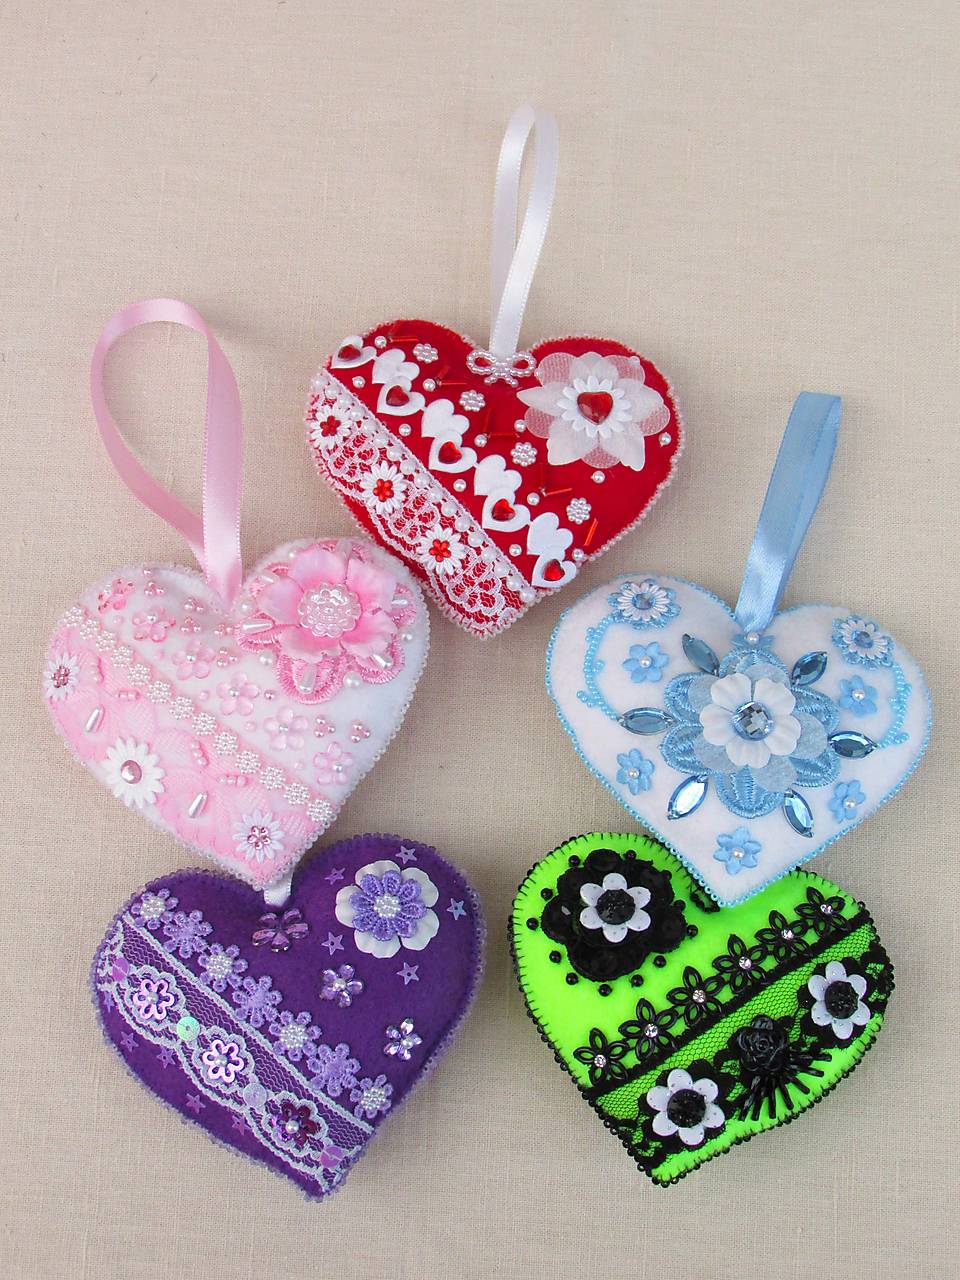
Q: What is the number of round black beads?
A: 12